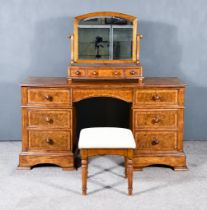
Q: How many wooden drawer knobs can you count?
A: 10